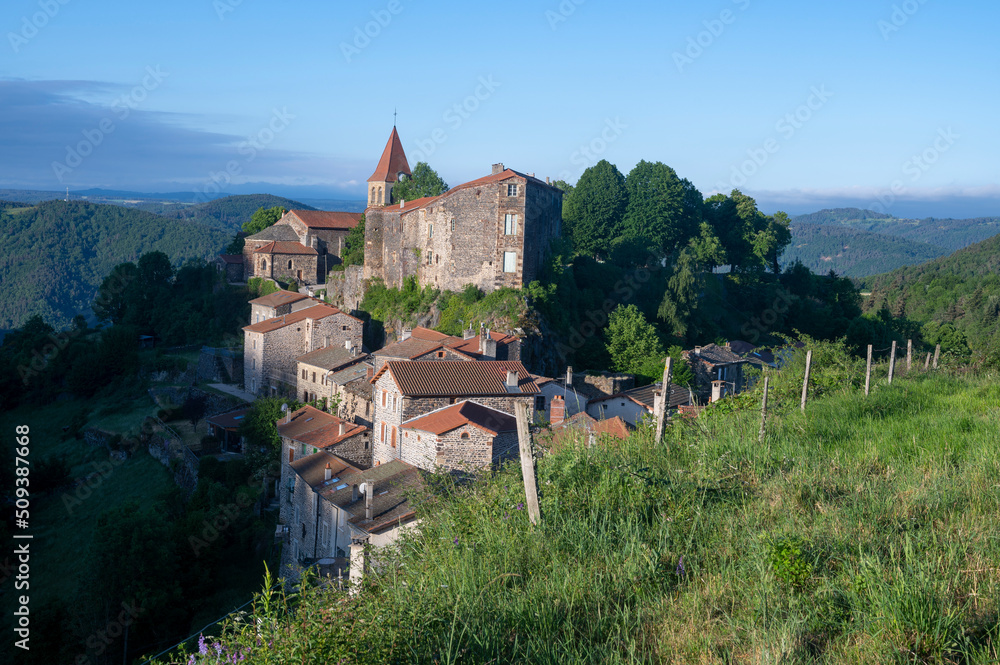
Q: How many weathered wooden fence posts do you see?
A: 9